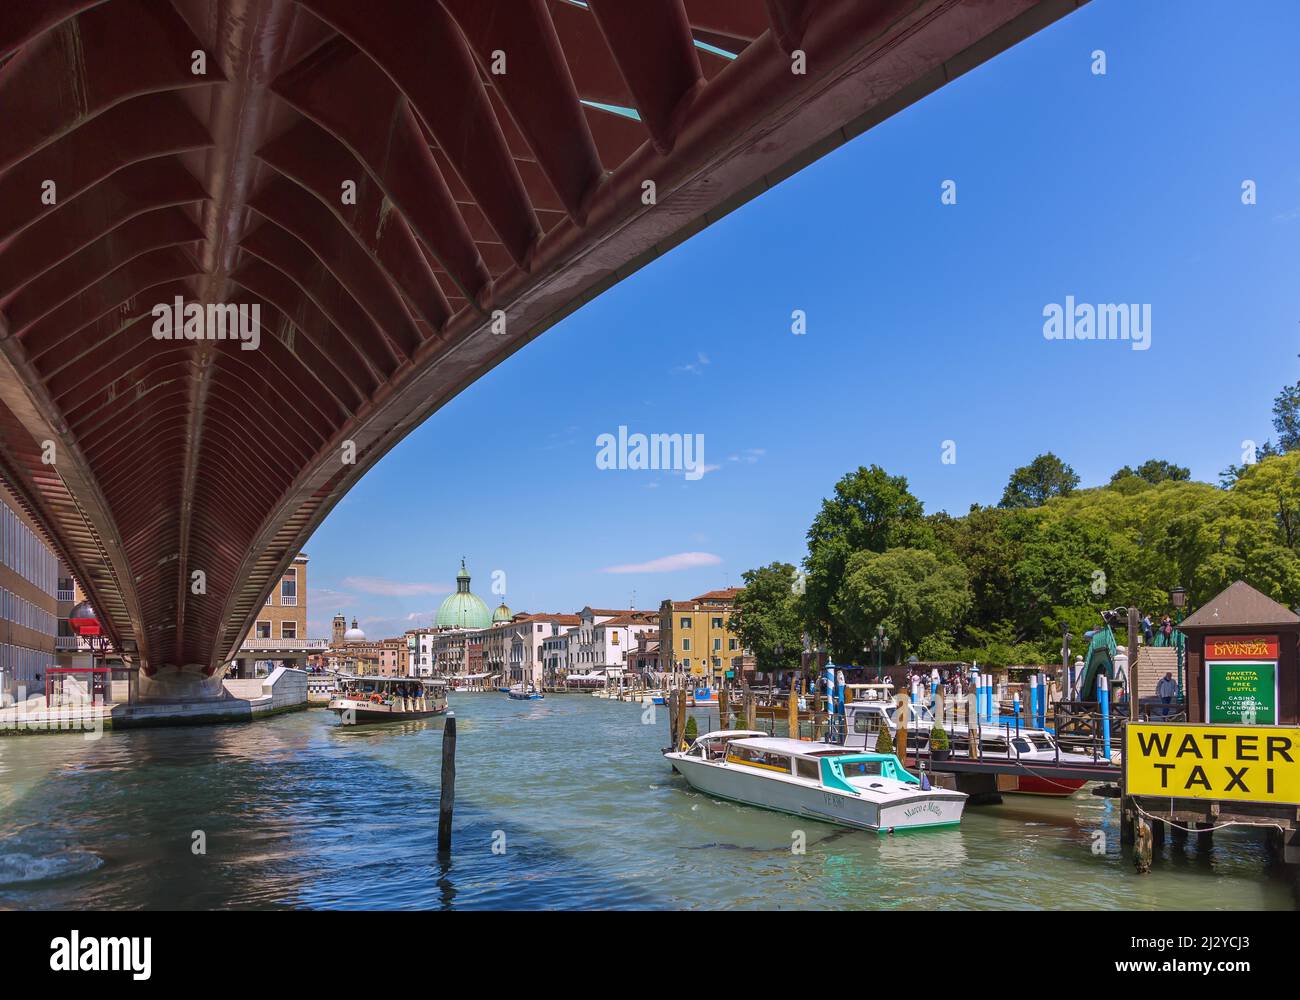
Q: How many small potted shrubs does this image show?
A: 4